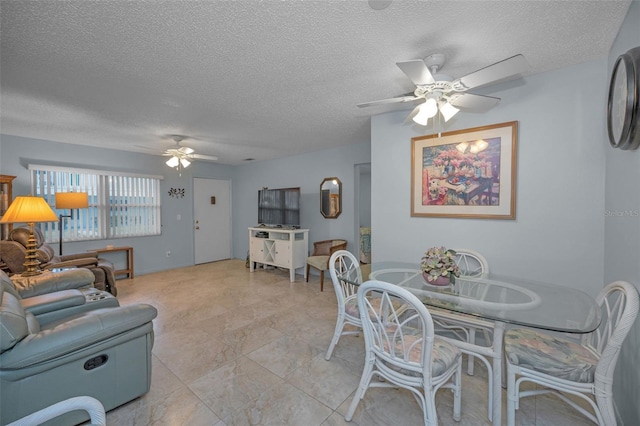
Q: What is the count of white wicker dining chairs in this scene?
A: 4